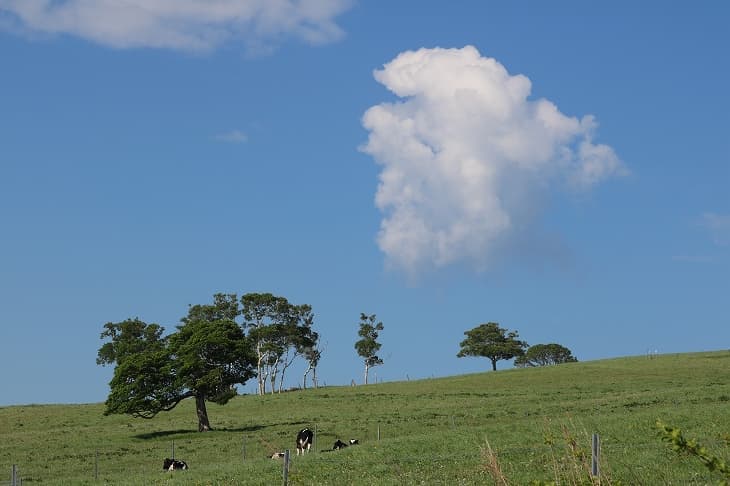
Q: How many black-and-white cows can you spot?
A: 5